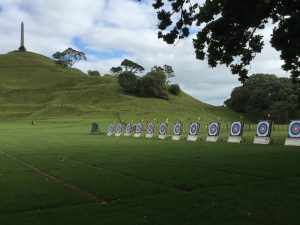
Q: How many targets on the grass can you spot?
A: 12